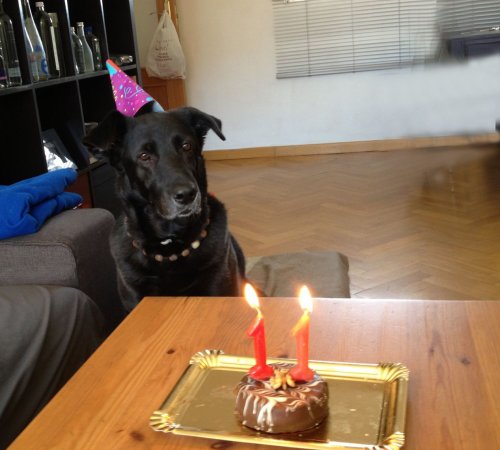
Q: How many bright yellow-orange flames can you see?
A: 2